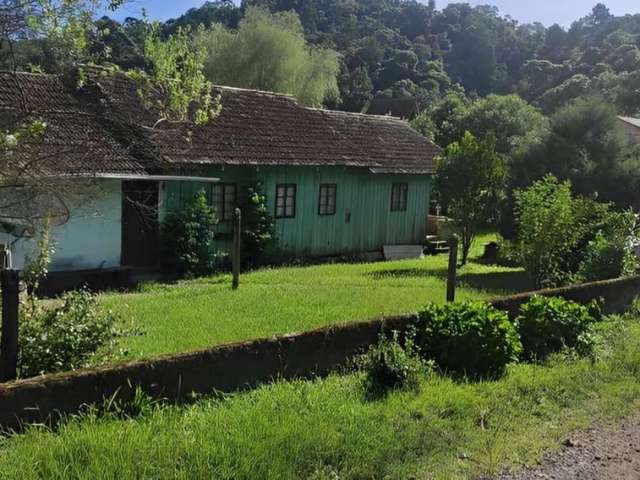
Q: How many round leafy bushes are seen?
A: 2